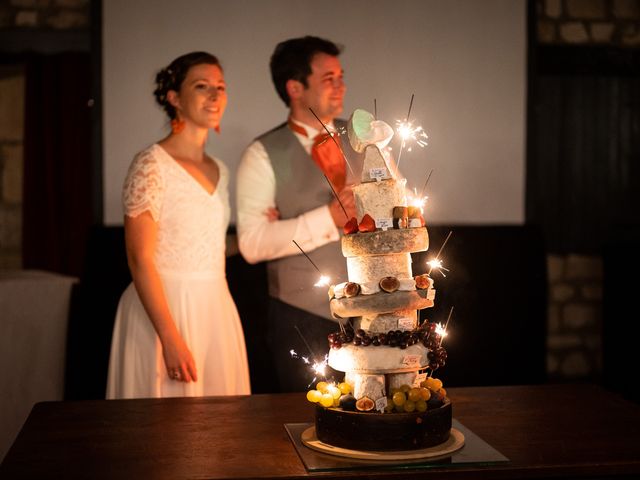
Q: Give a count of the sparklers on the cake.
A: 9